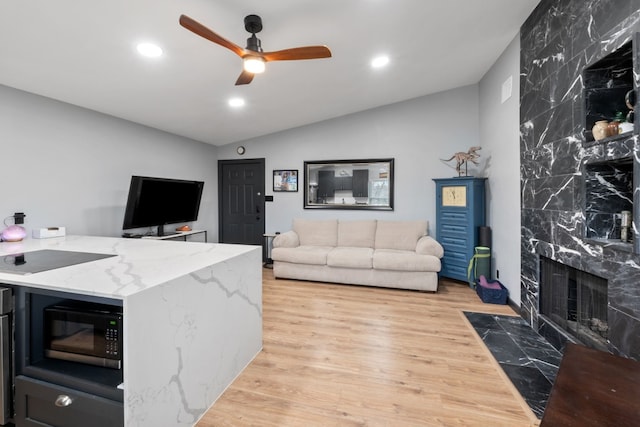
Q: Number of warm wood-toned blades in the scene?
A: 3